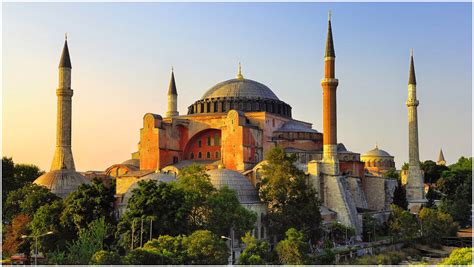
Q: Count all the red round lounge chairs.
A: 0